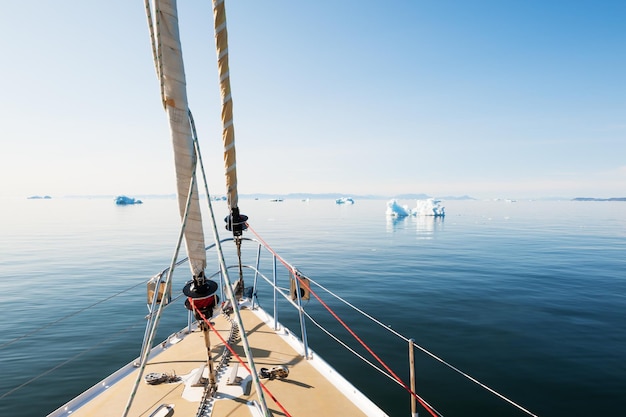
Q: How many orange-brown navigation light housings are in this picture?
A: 2